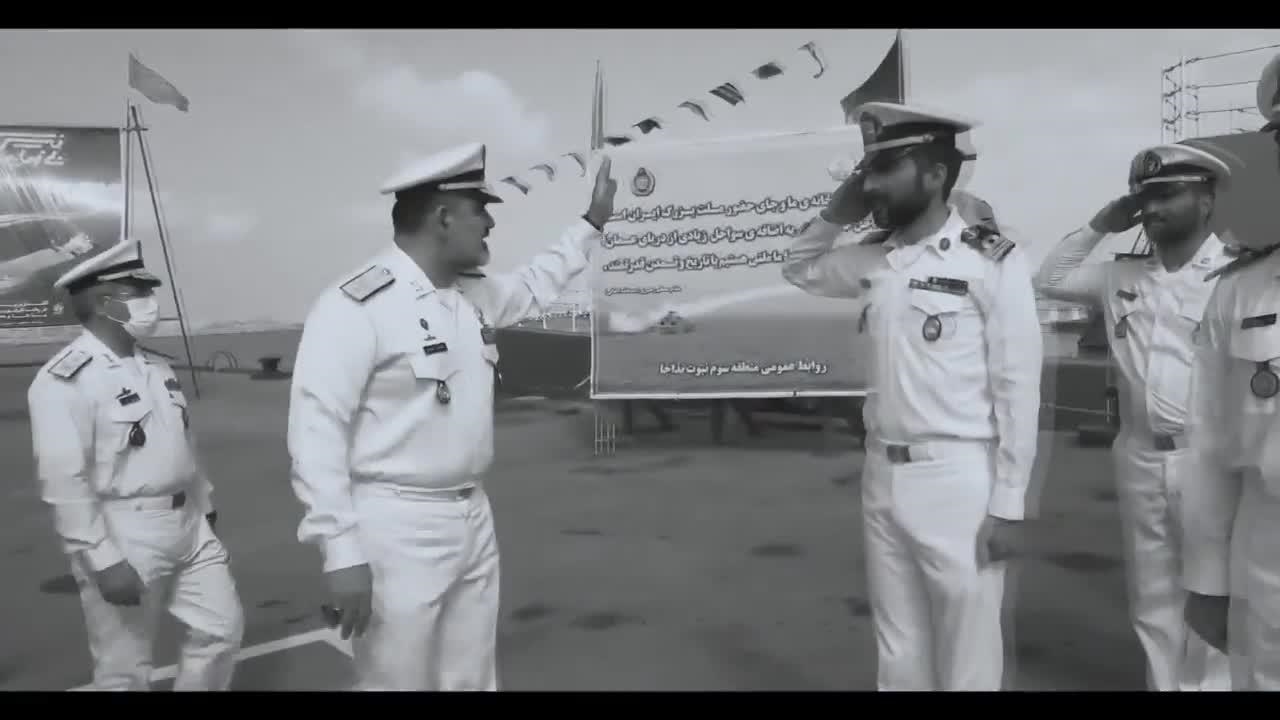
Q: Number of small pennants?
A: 9